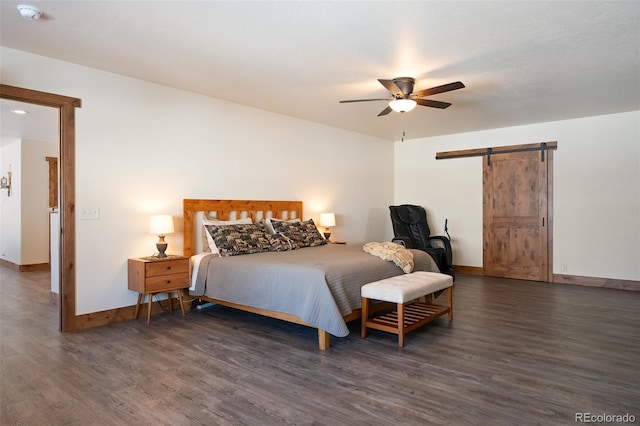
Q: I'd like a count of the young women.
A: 0